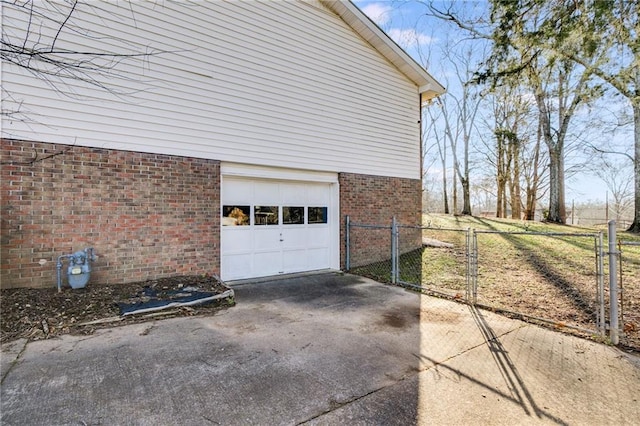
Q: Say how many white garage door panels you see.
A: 12